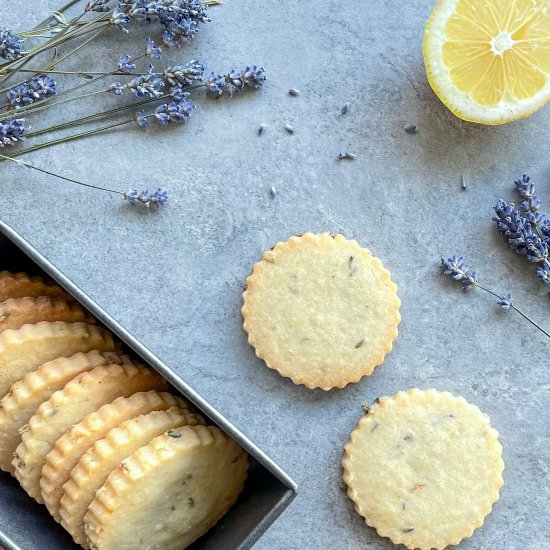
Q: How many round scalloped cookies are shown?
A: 10